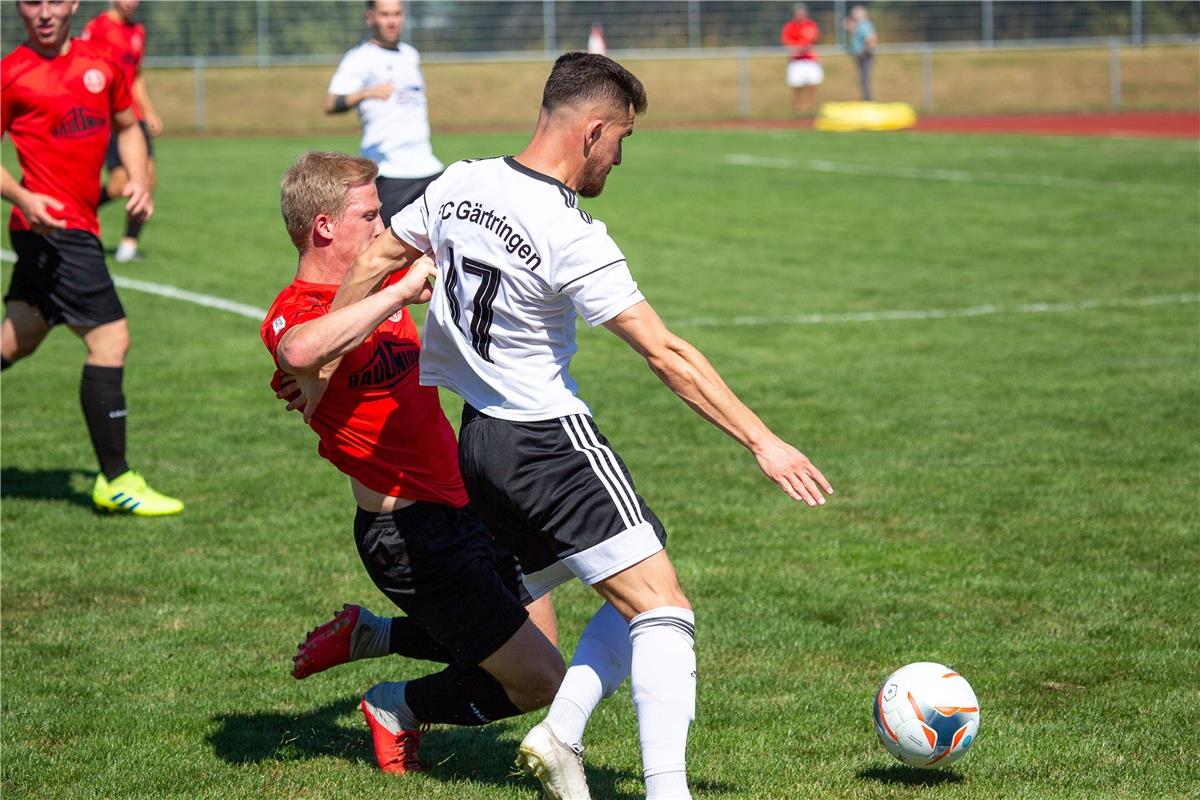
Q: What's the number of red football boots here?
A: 2